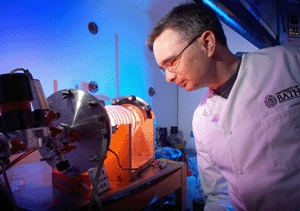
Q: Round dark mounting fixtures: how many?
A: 3